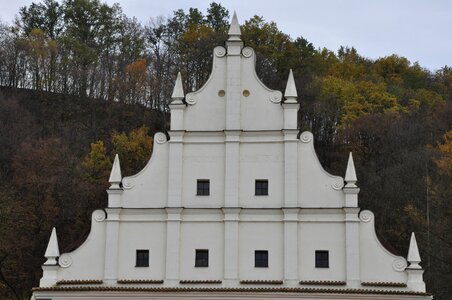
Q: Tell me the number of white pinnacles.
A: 7